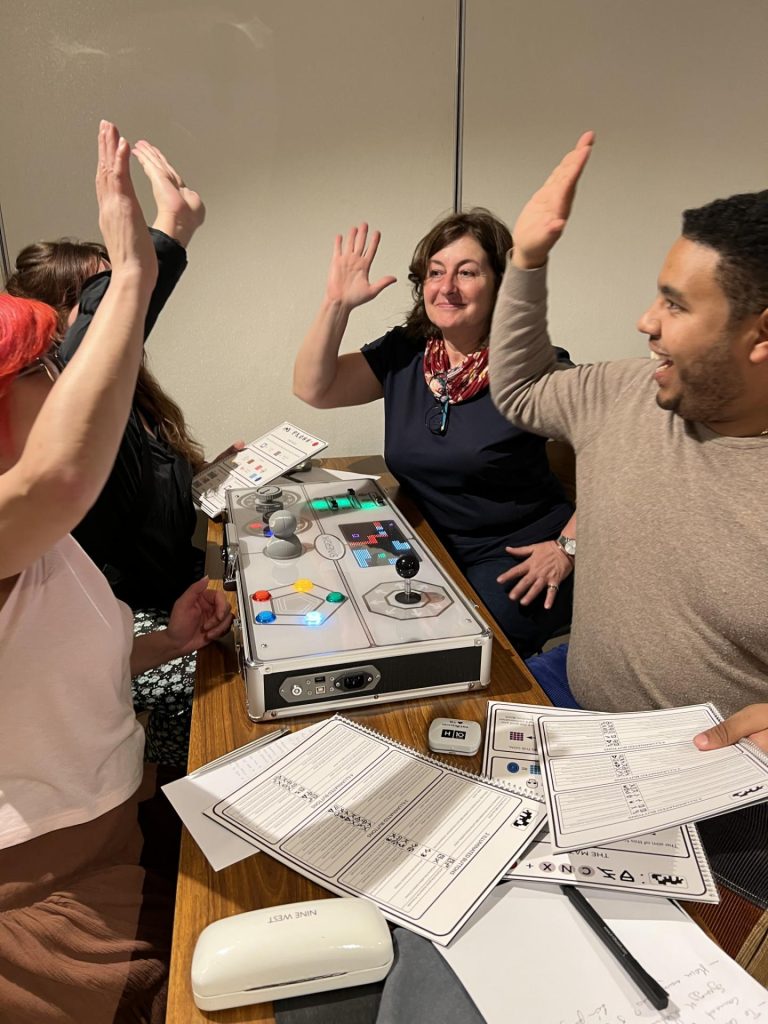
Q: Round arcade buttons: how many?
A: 5